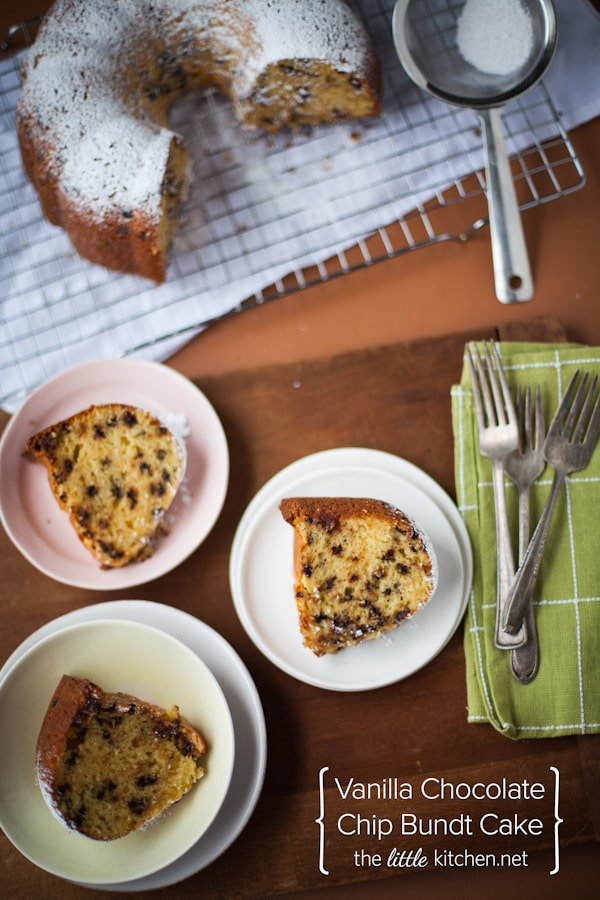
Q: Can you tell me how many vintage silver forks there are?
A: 3